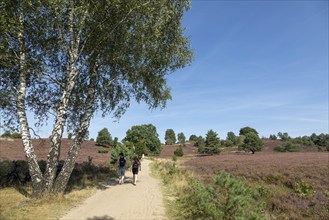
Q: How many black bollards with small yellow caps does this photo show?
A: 0